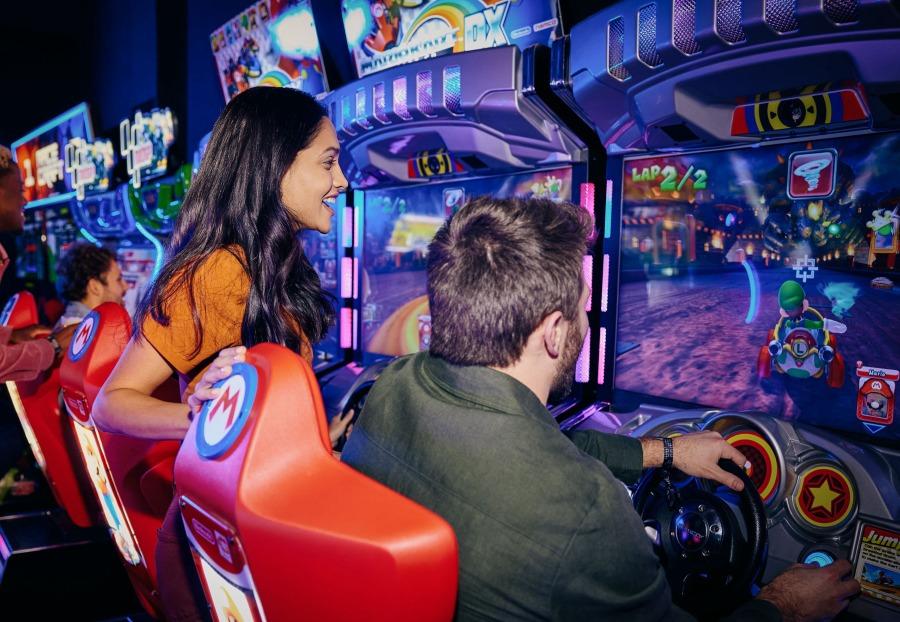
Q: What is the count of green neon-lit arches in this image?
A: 1